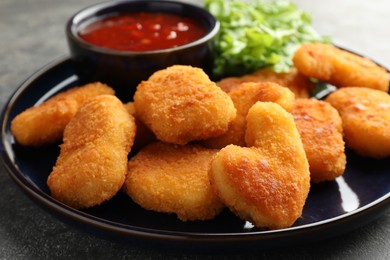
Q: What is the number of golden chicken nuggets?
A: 11